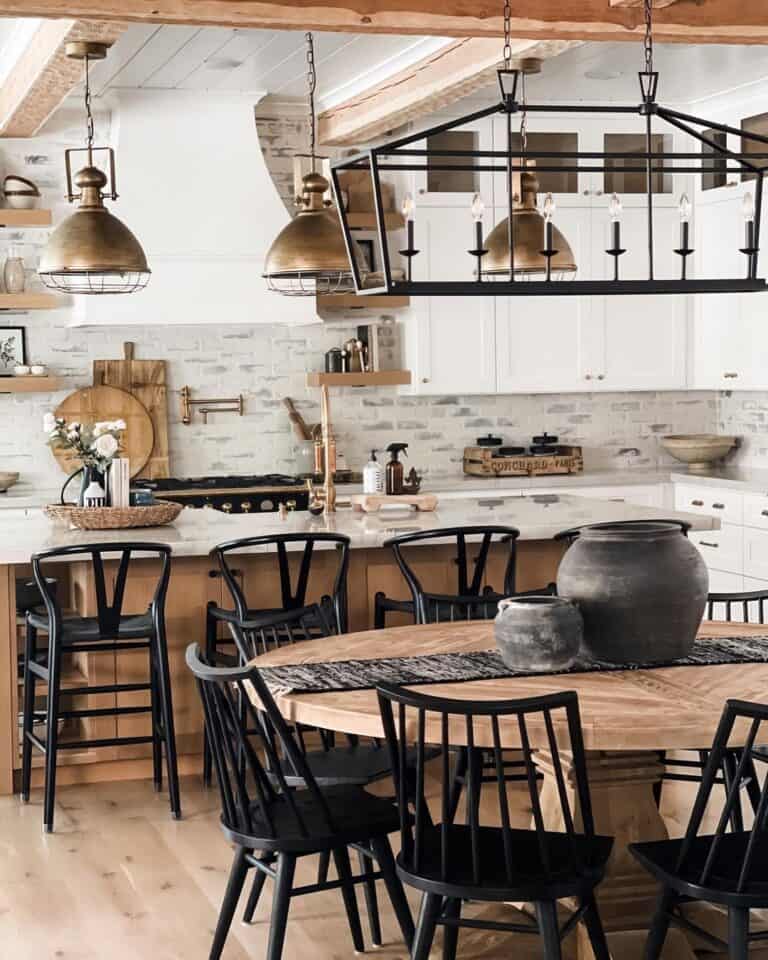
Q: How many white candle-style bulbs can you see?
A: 6